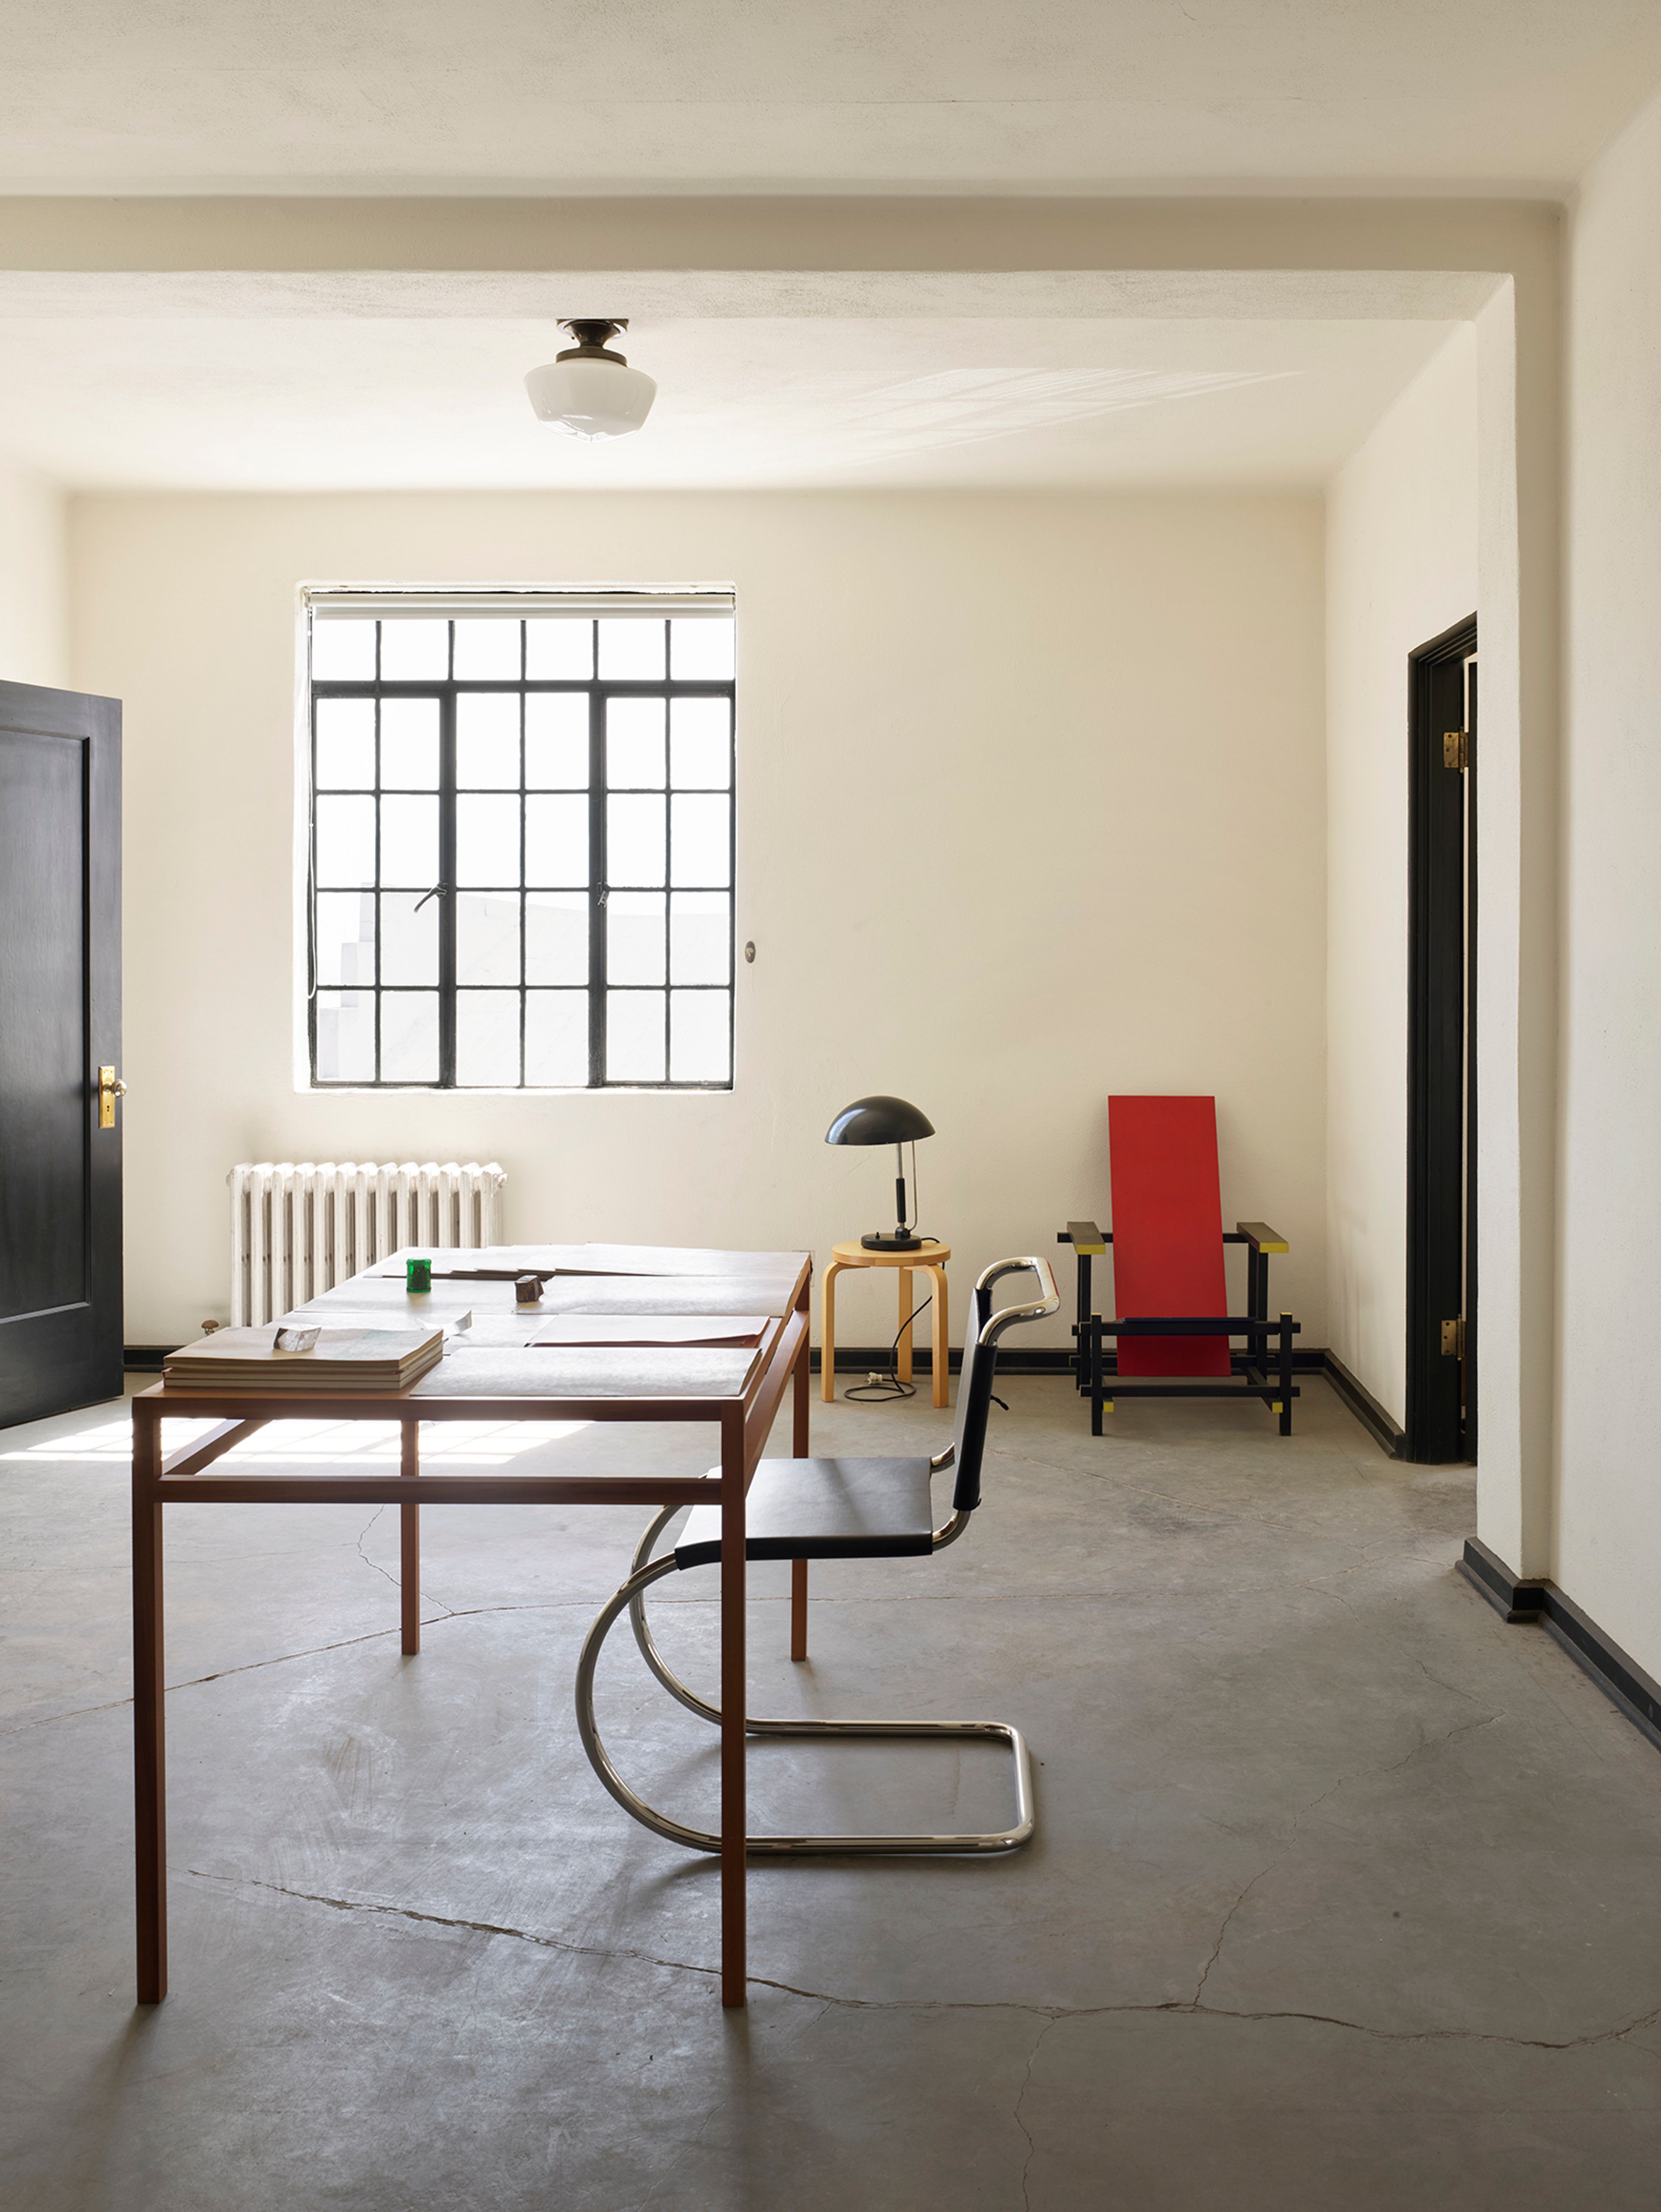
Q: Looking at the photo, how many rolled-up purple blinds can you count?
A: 0